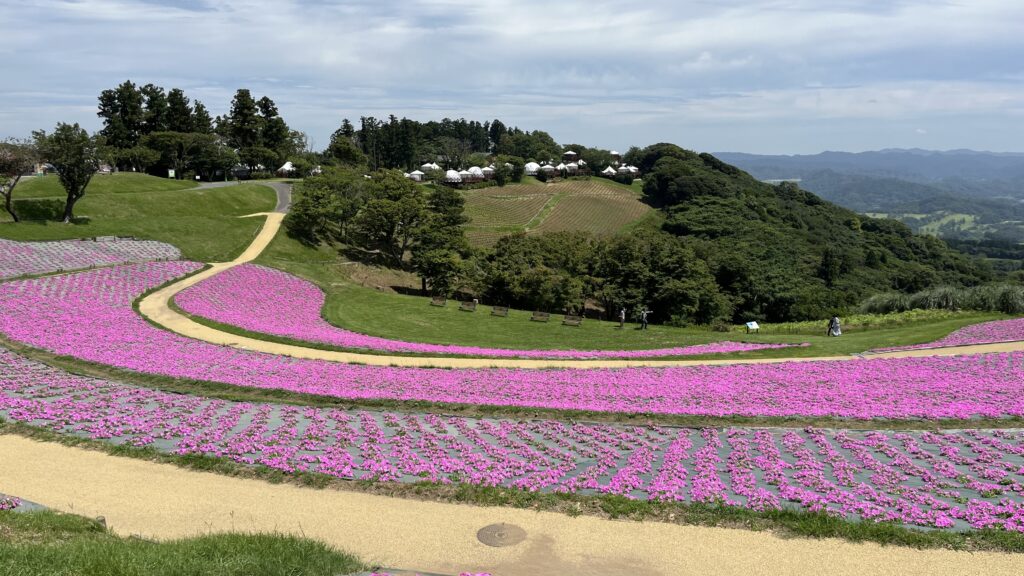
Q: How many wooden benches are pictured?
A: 5